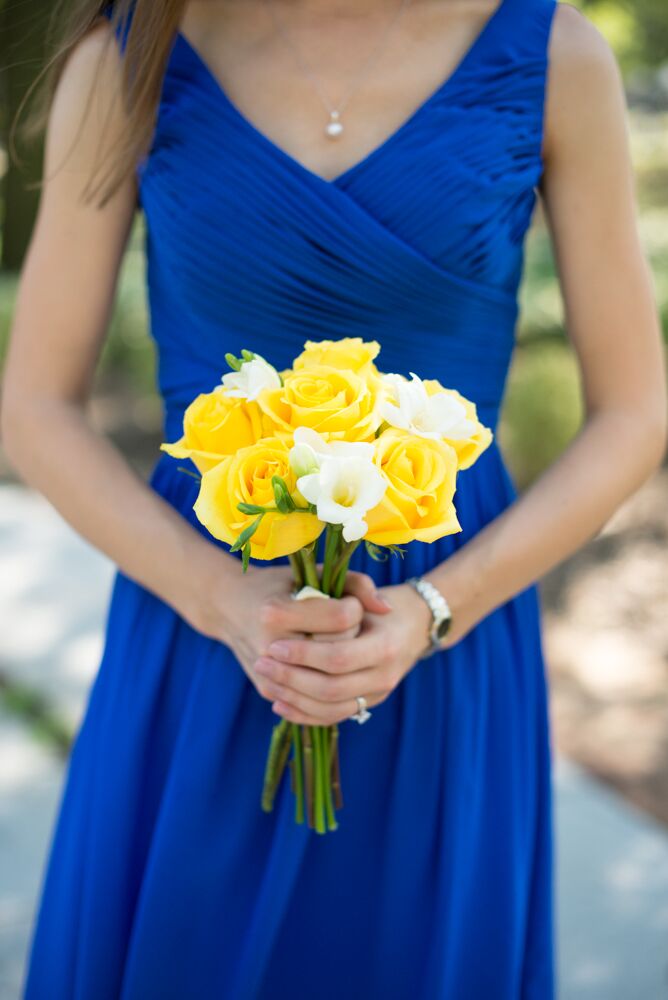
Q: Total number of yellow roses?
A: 6